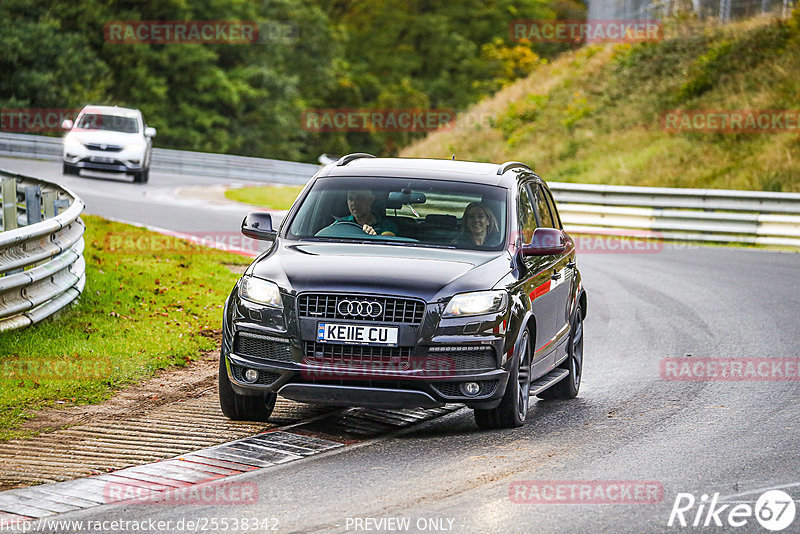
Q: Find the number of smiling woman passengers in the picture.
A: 1